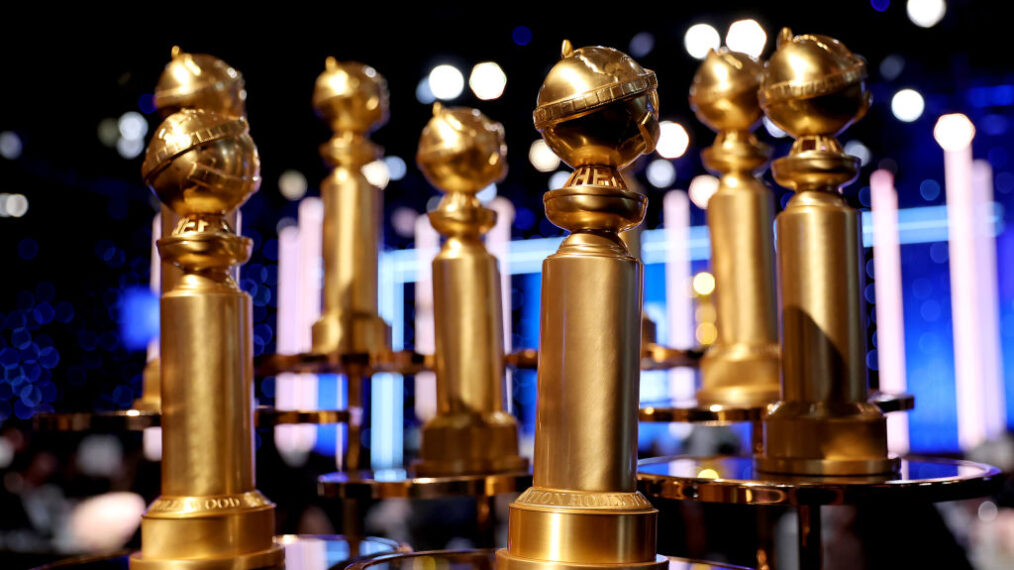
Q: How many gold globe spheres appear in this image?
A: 7